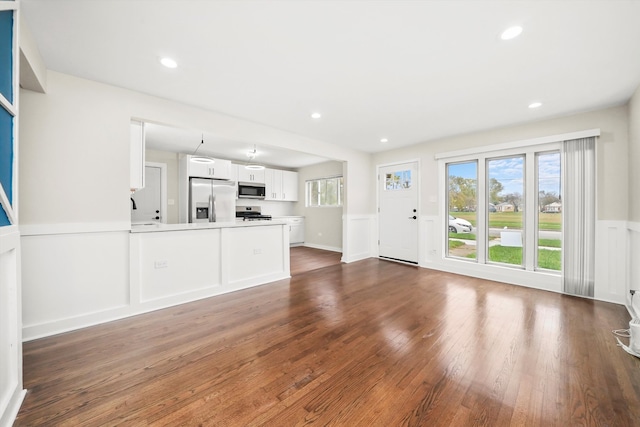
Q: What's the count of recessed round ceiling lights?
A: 5